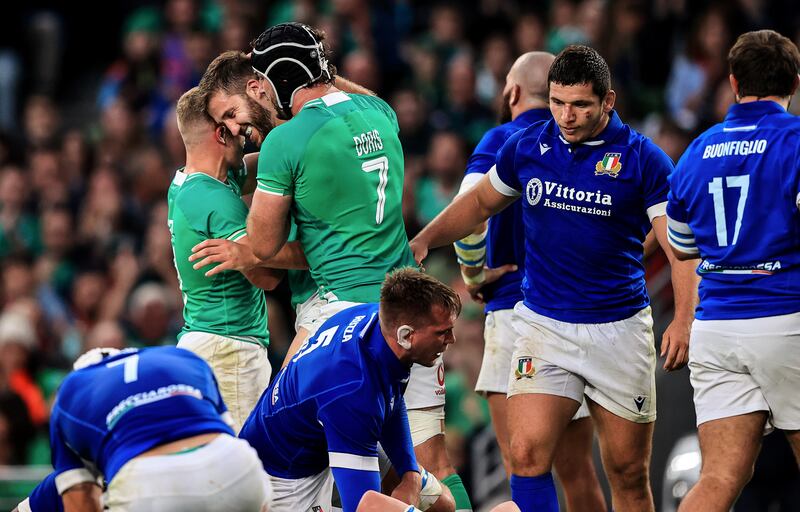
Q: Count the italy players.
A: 5